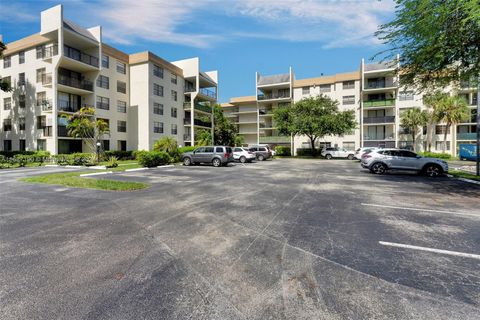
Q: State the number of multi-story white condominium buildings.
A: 2